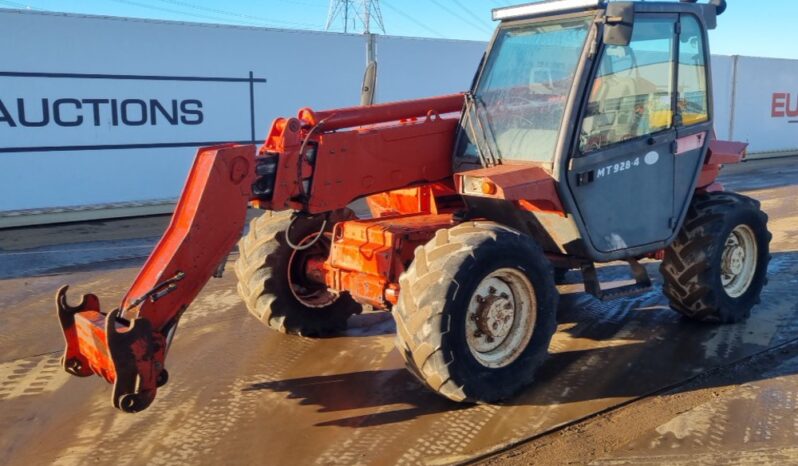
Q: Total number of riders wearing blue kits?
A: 0